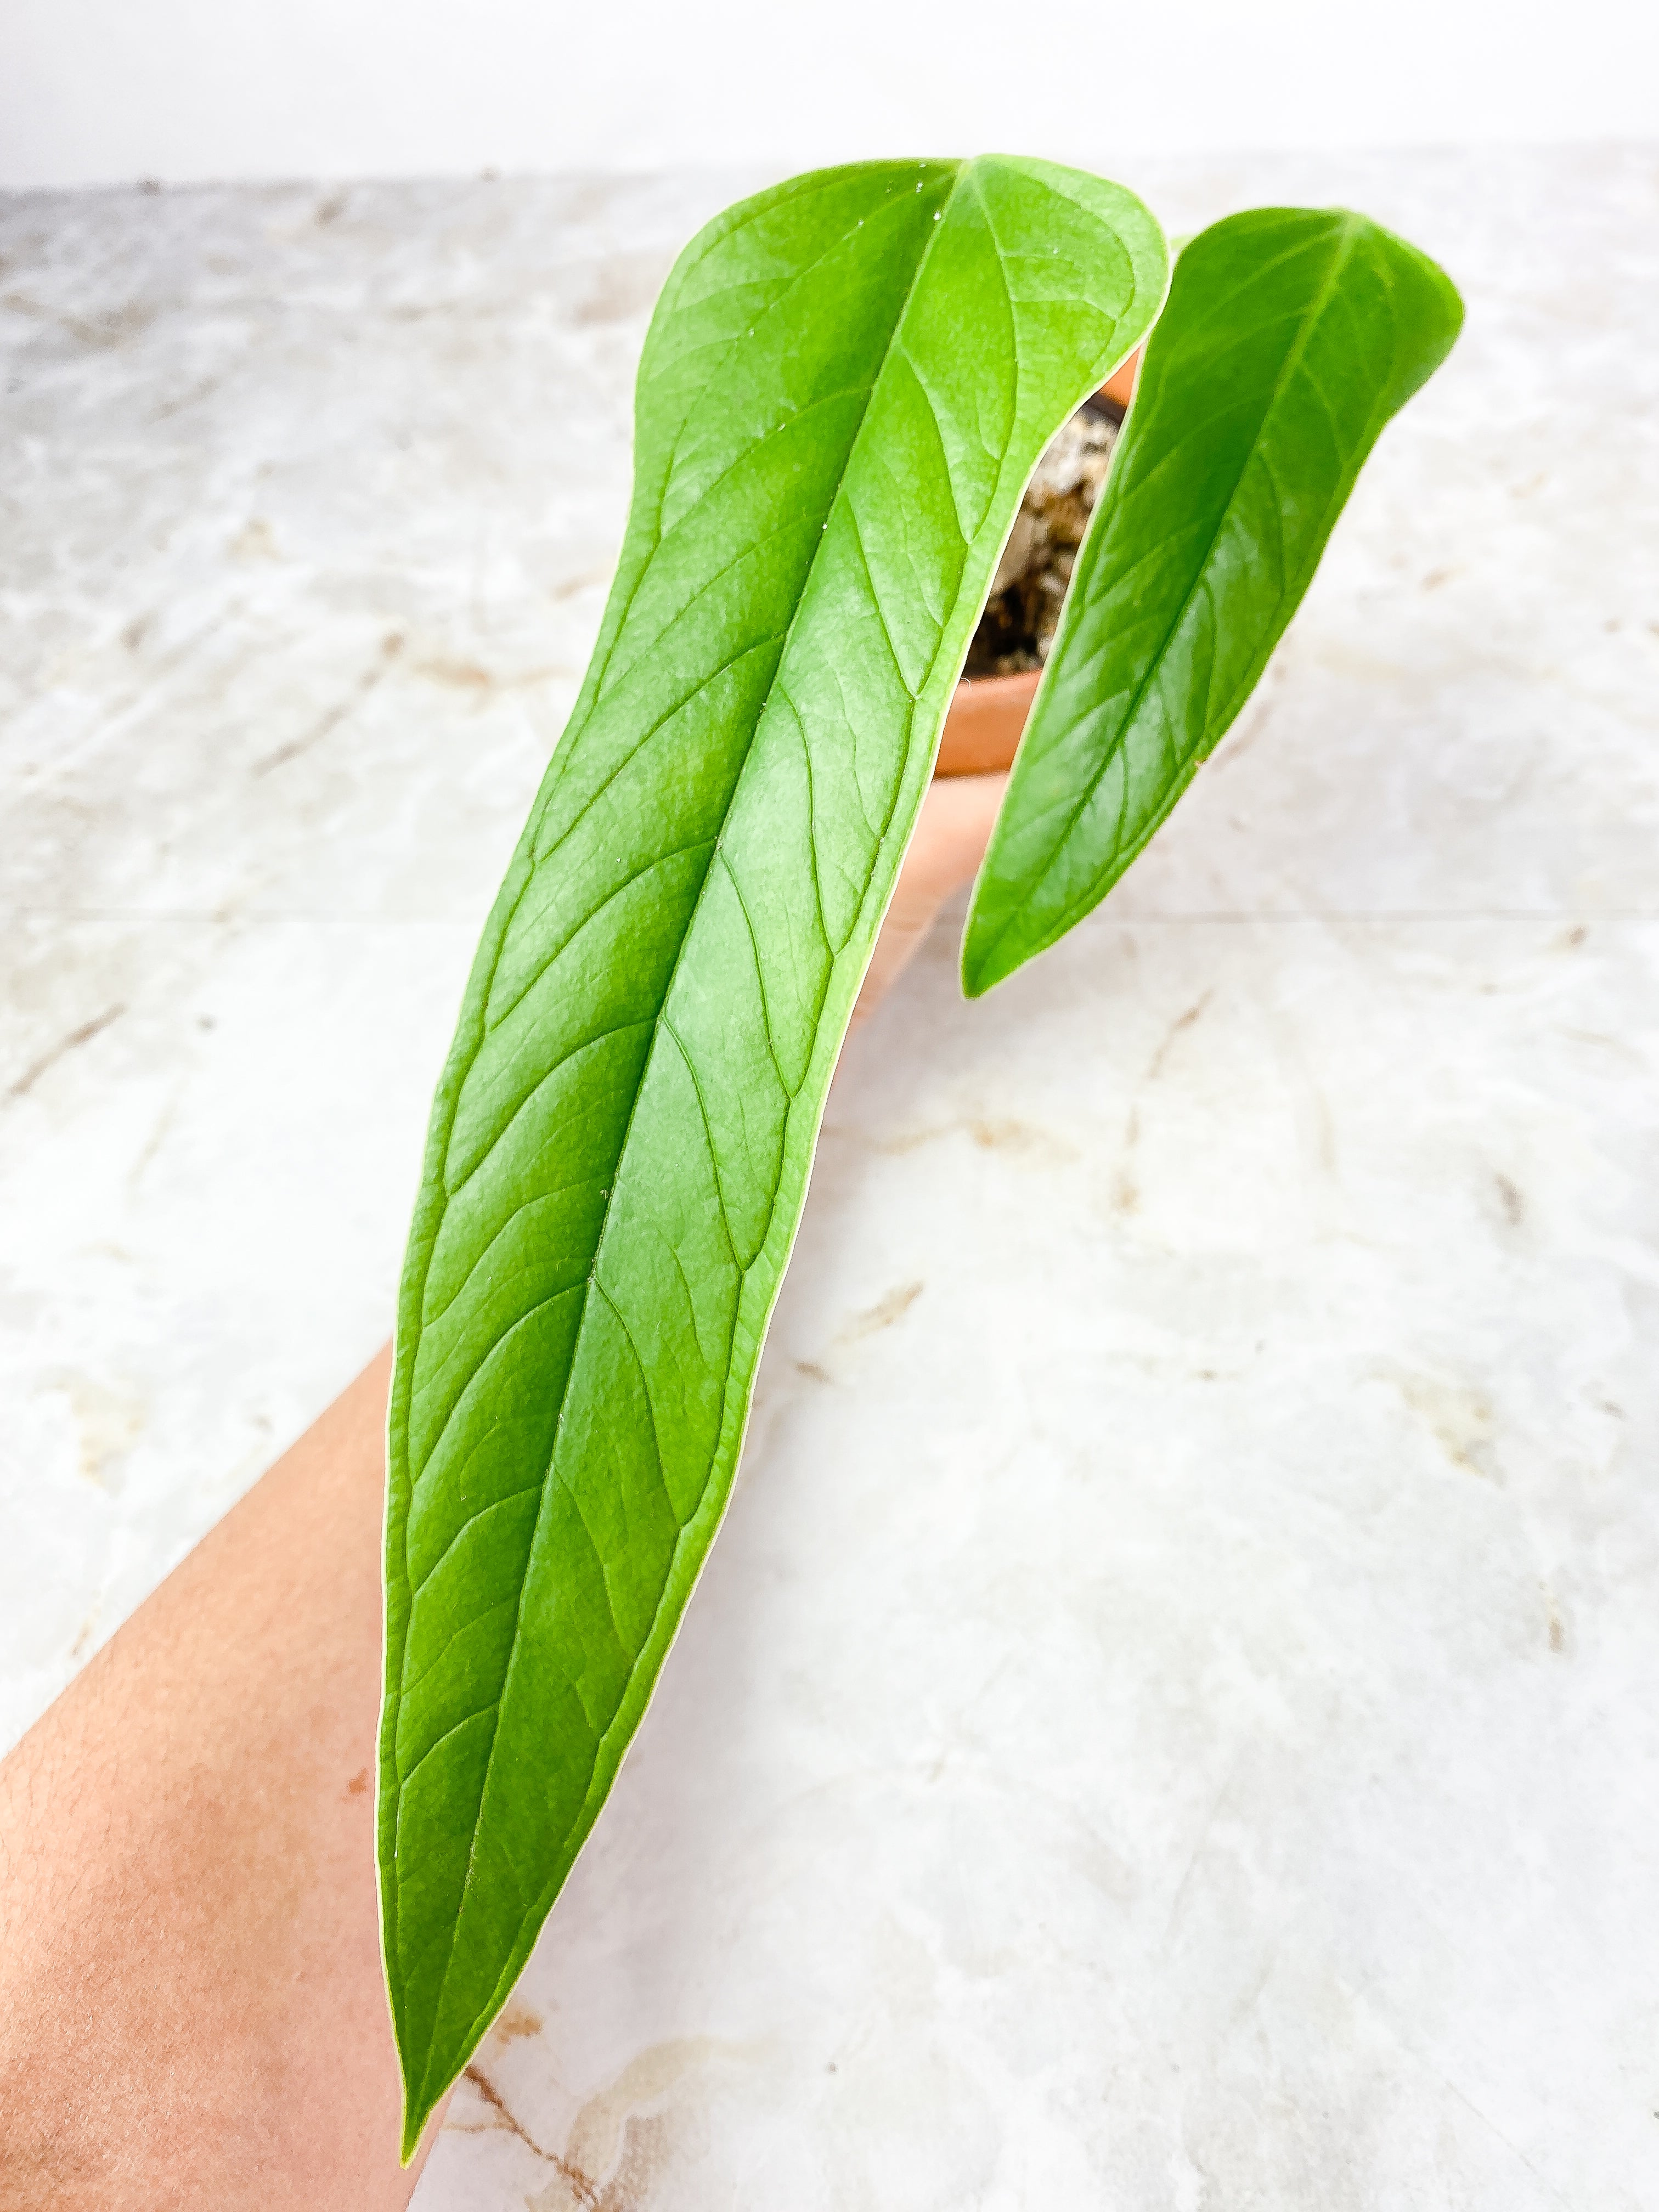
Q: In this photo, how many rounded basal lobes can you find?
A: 4